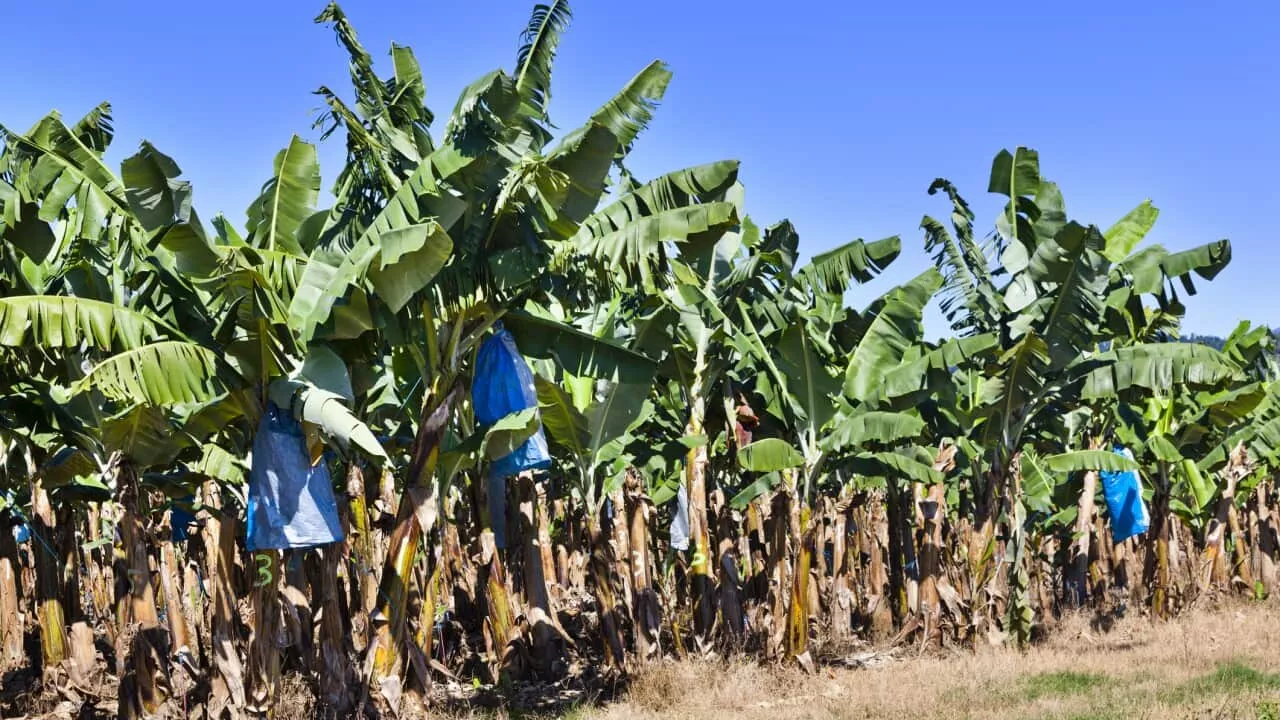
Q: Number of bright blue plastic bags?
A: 3